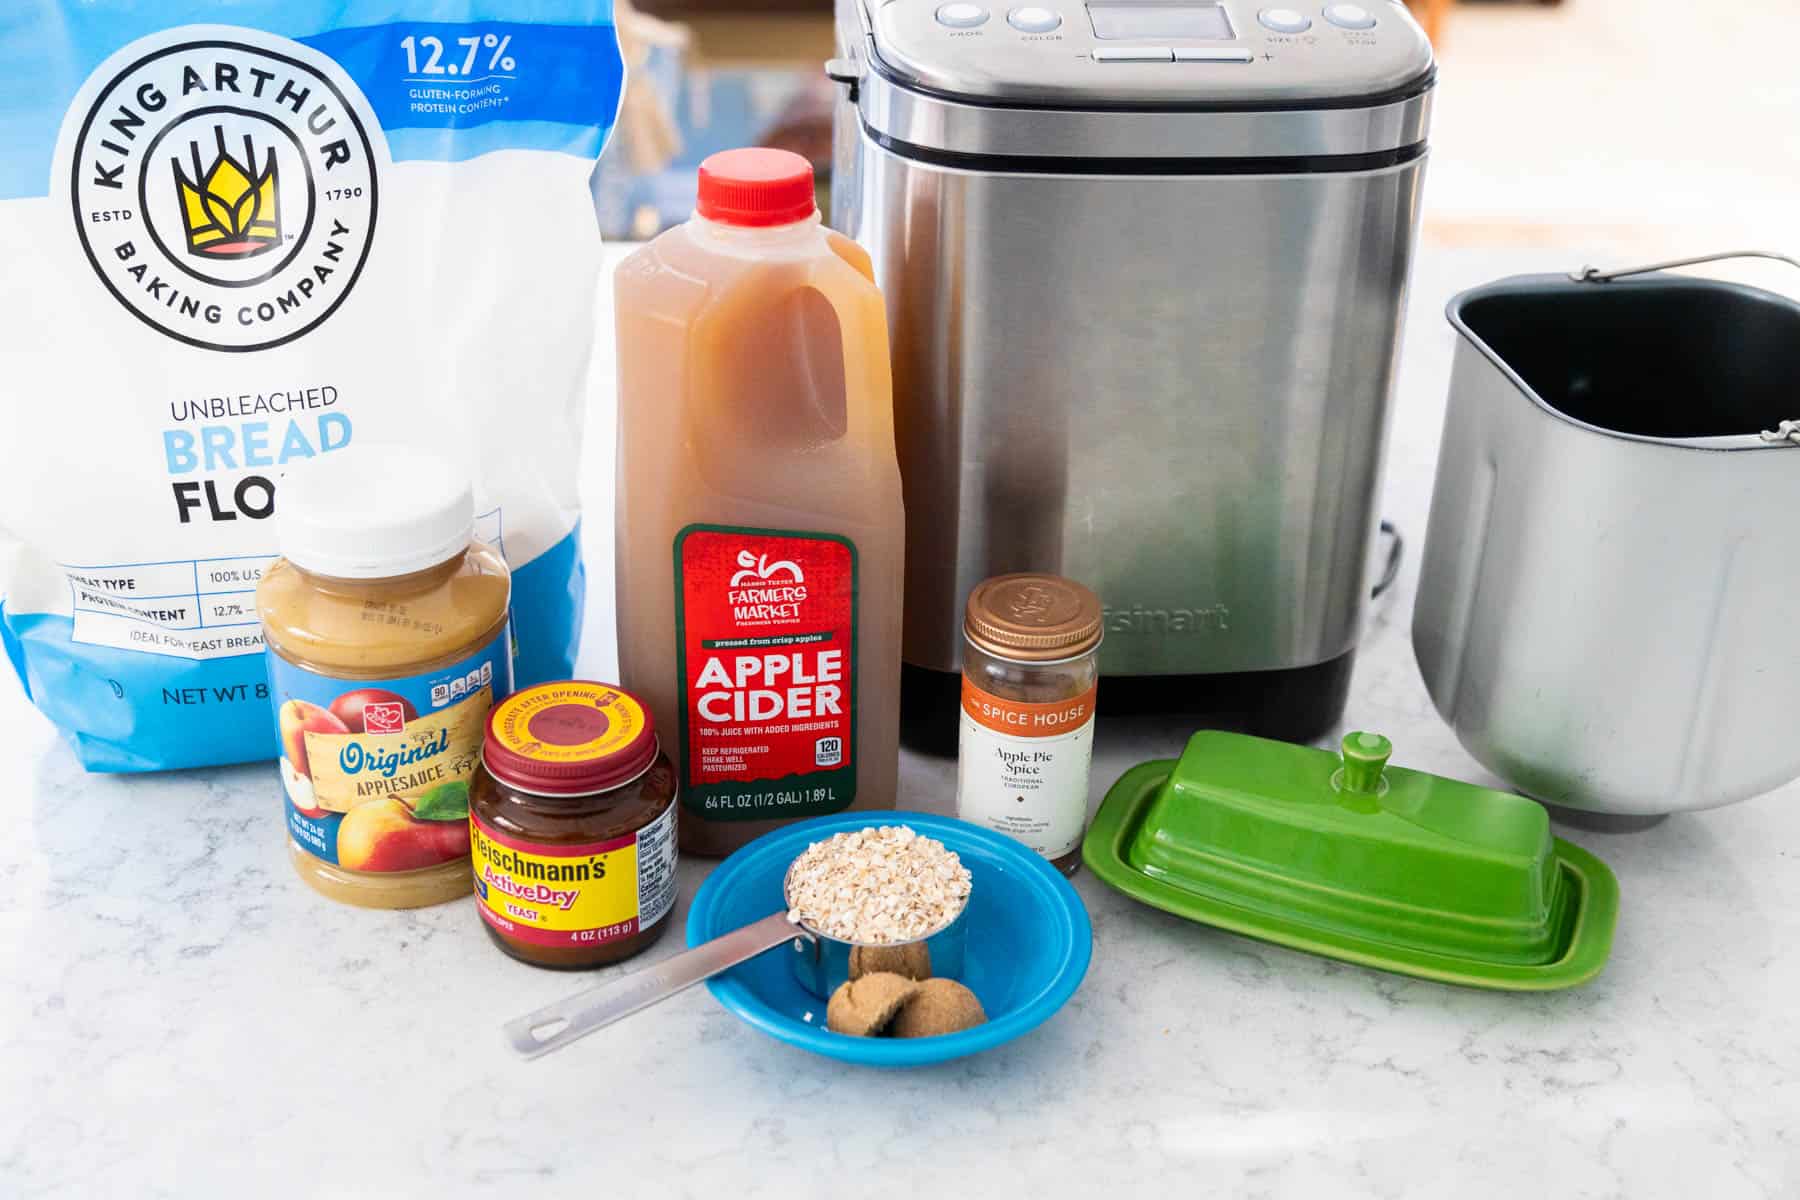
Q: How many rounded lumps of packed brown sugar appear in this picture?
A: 2